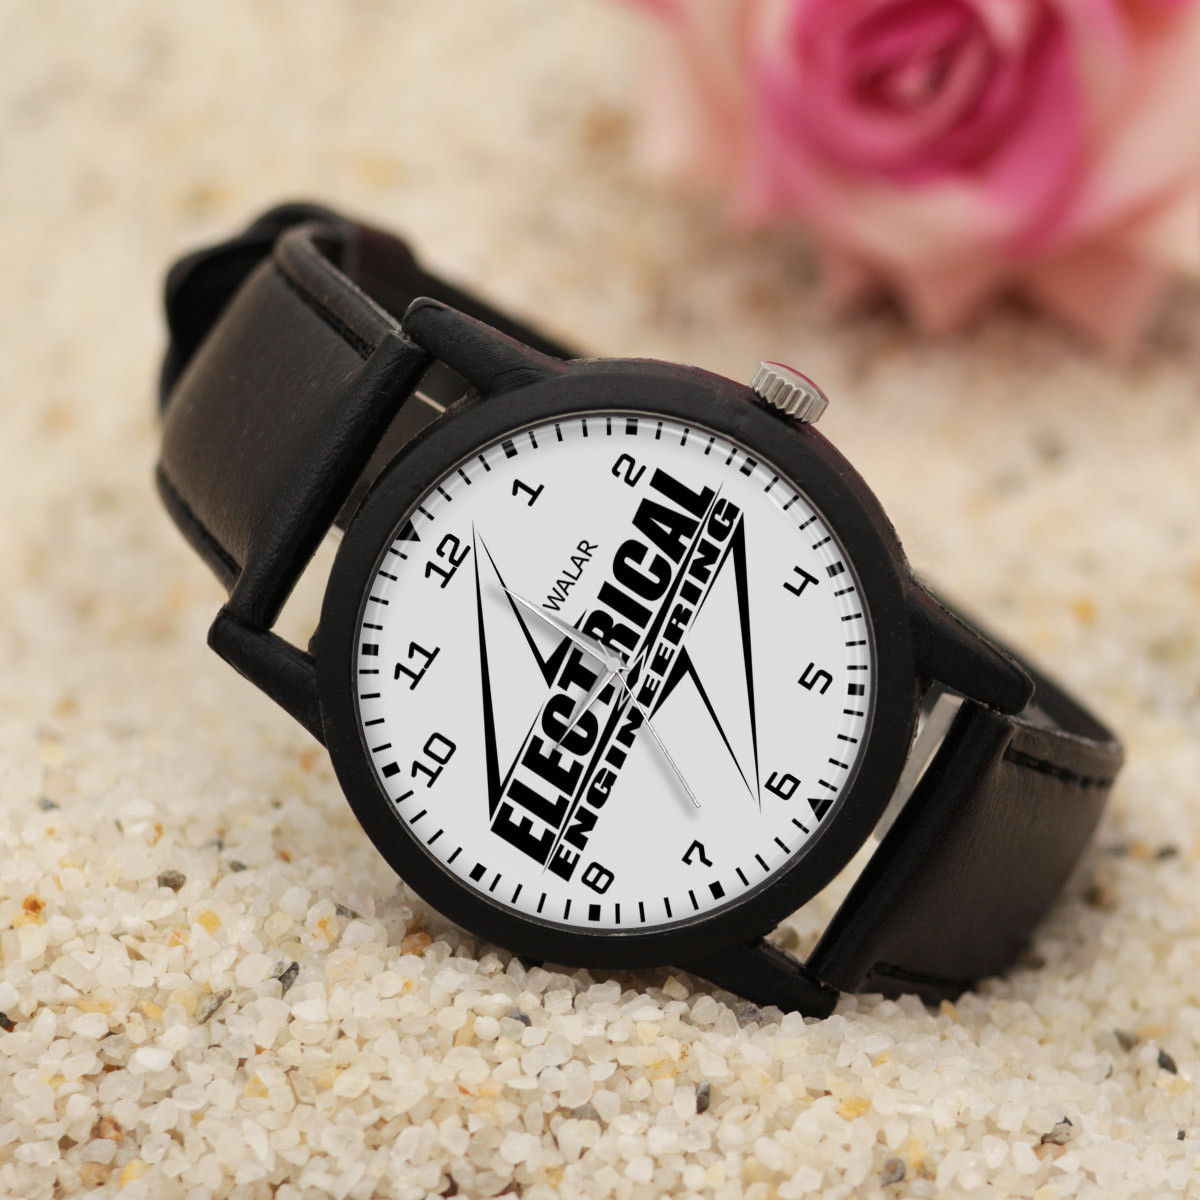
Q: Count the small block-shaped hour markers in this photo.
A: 10